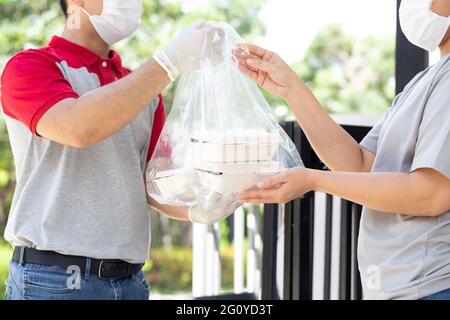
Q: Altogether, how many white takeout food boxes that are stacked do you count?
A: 3